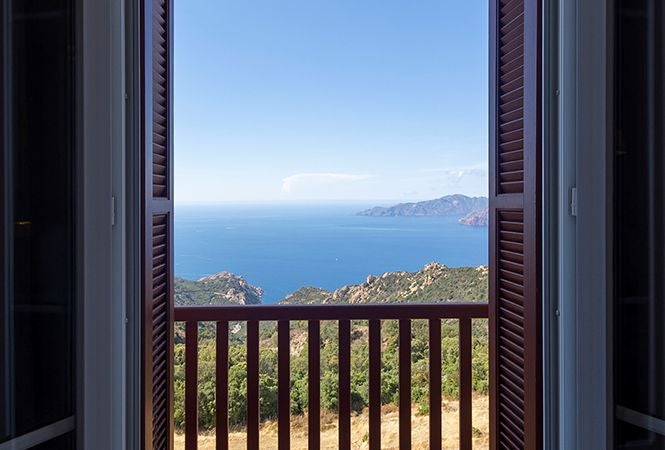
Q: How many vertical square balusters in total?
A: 10